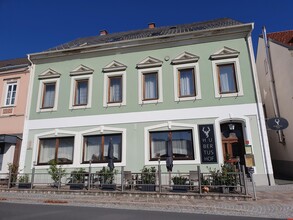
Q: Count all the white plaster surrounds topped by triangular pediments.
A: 6